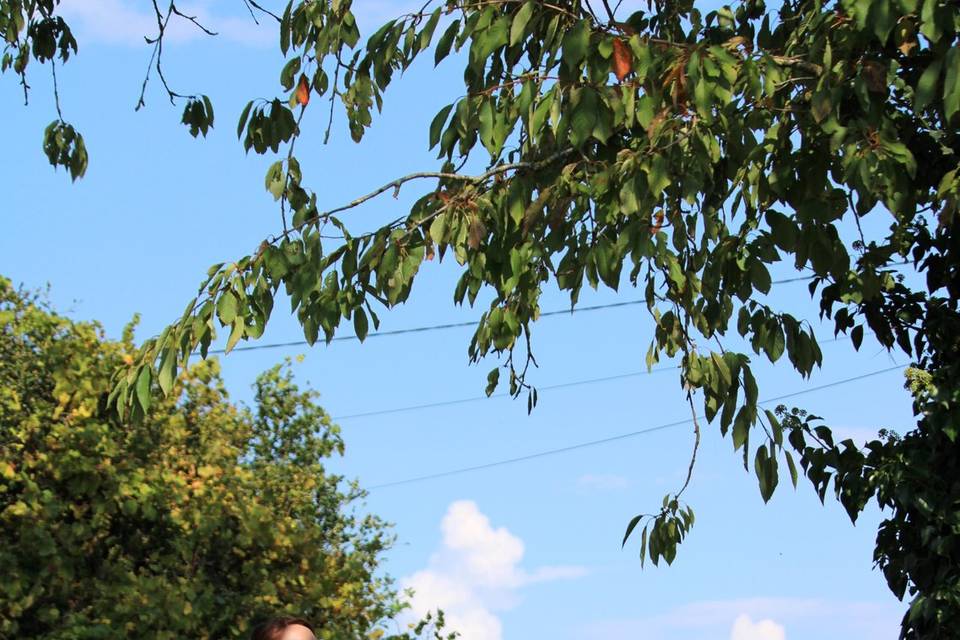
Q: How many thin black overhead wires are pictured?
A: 3